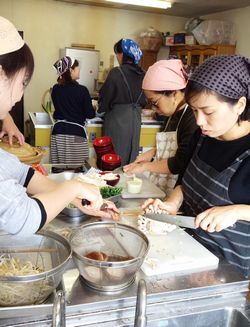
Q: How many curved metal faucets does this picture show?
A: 2